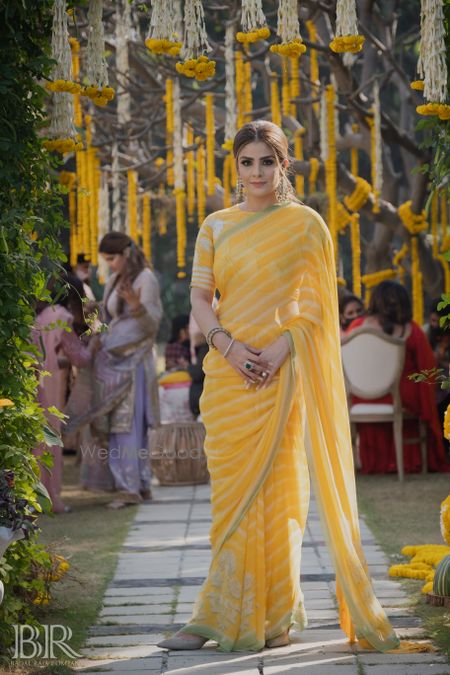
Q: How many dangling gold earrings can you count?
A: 2